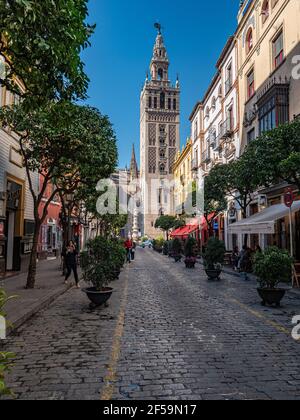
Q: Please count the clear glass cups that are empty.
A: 0